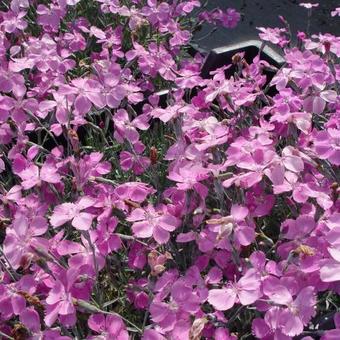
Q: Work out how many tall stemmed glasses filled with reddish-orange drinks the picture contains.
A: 0